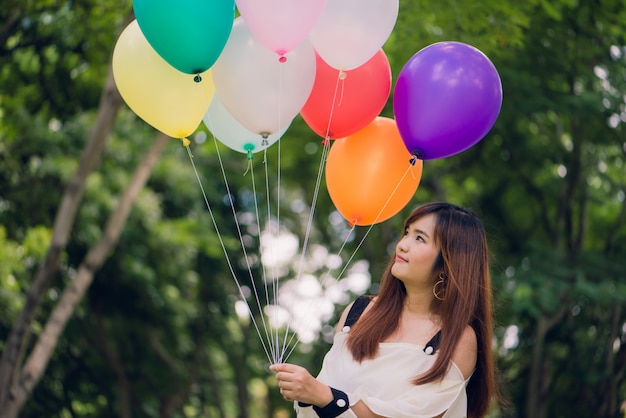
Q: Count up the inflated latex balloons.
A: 9